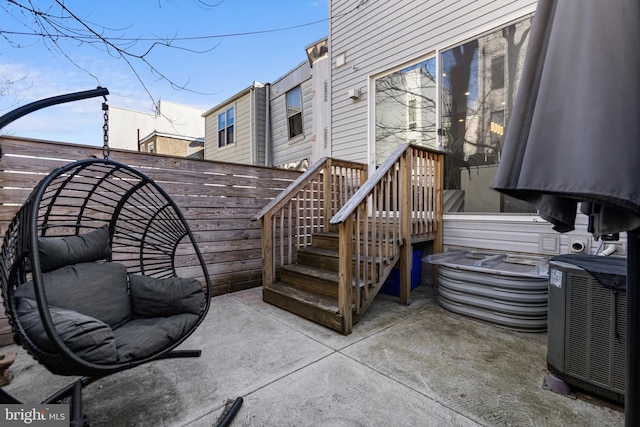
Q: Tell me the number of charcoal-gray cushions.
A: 5